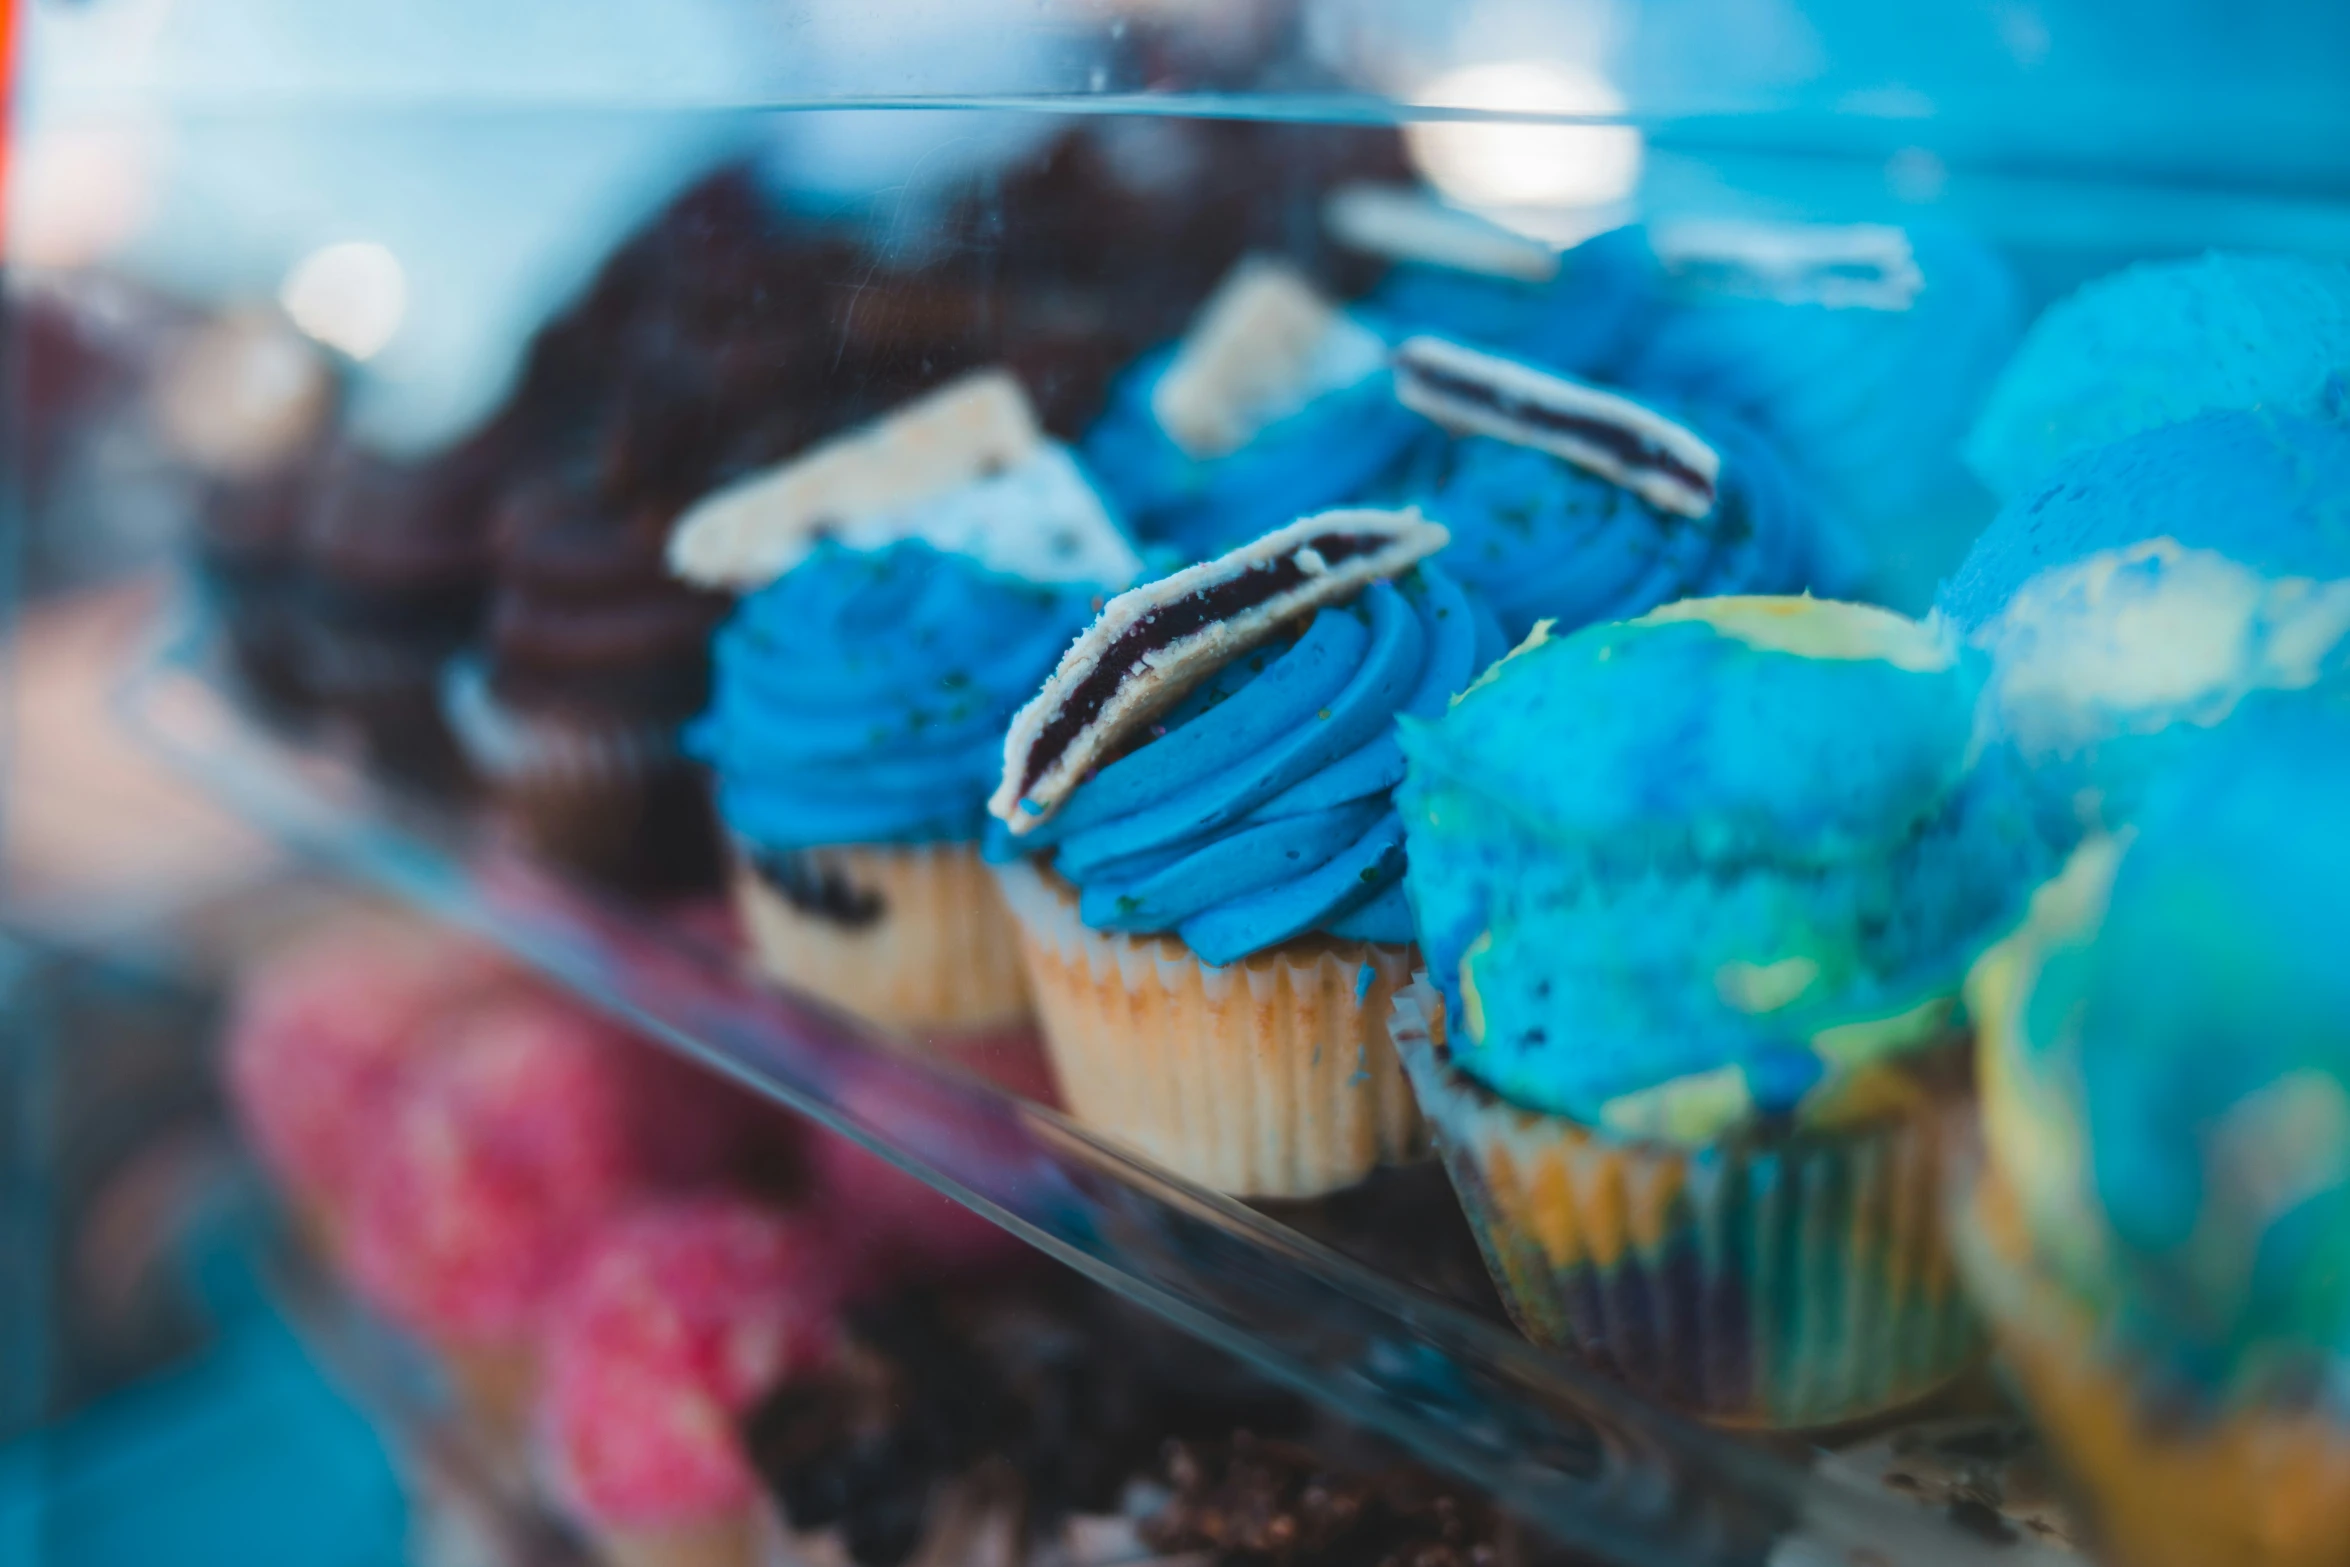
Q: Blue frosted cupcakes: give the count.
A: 10